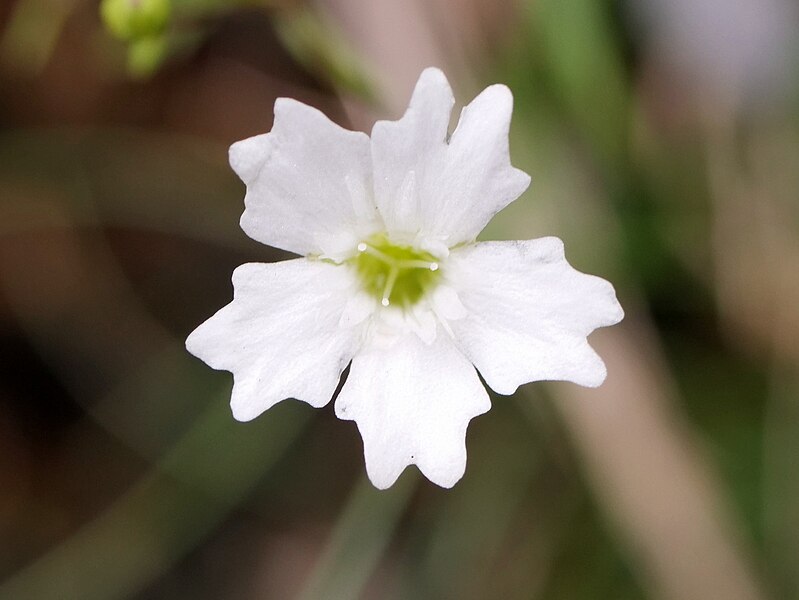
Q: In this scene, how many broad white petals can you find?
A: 5